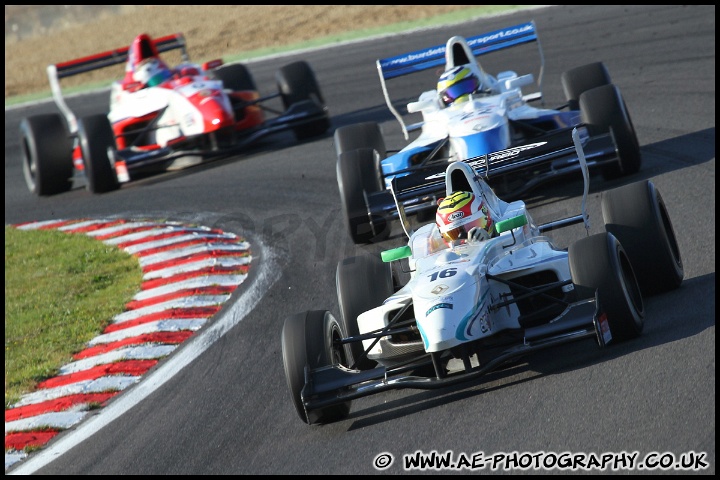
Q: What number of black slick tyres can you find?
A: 12